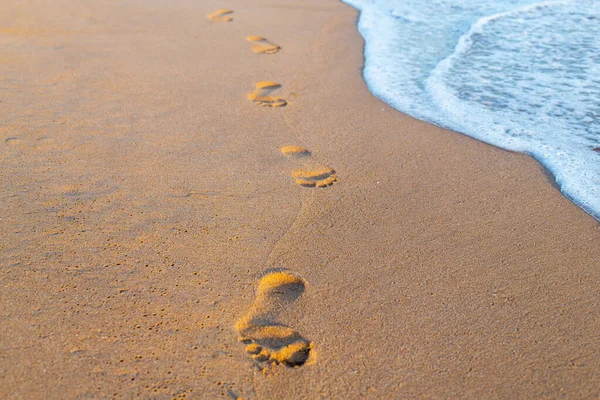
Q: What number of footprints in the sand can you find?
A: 5